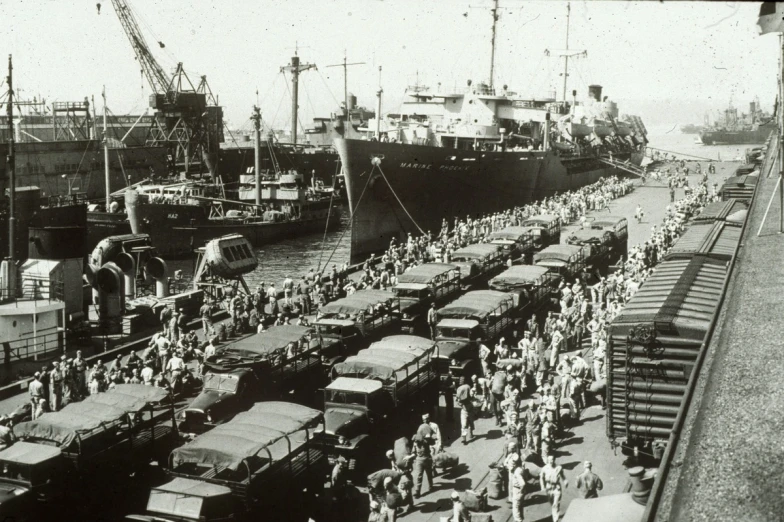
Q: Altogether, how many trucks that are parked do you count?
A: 14